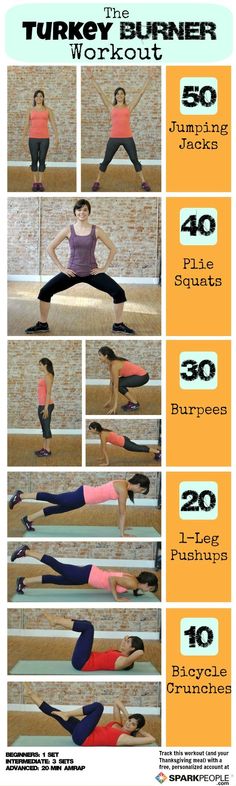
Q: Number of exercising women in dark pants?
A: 10